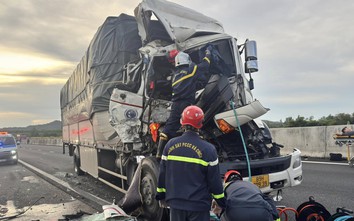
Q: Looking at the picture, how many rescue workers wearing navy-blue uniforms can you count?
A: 3